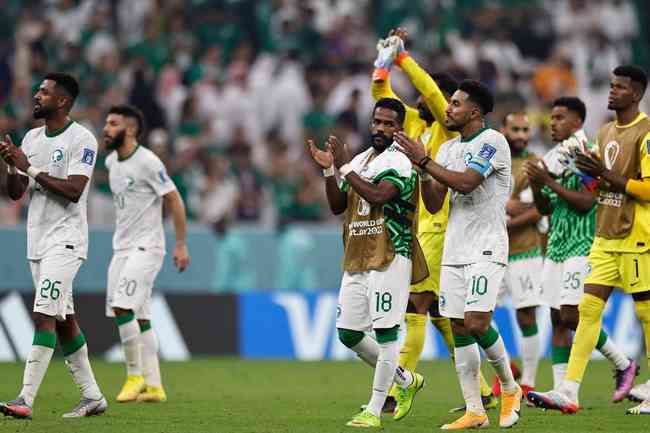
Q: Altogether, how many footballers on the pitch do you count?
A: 8